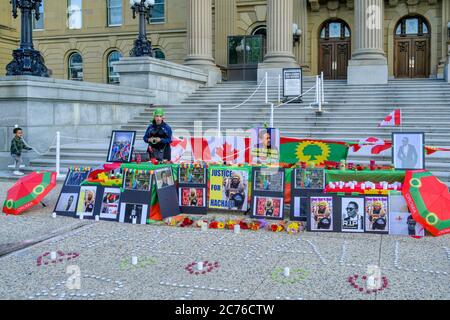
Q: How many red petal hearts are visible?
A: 3